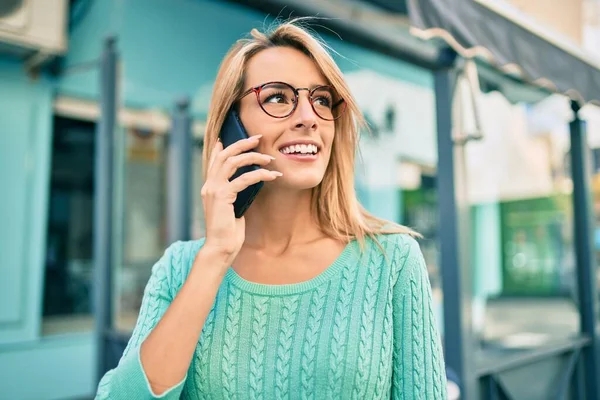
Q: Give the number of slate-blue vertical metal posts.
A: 4